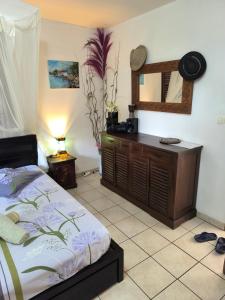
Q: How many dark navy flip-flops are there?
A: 2